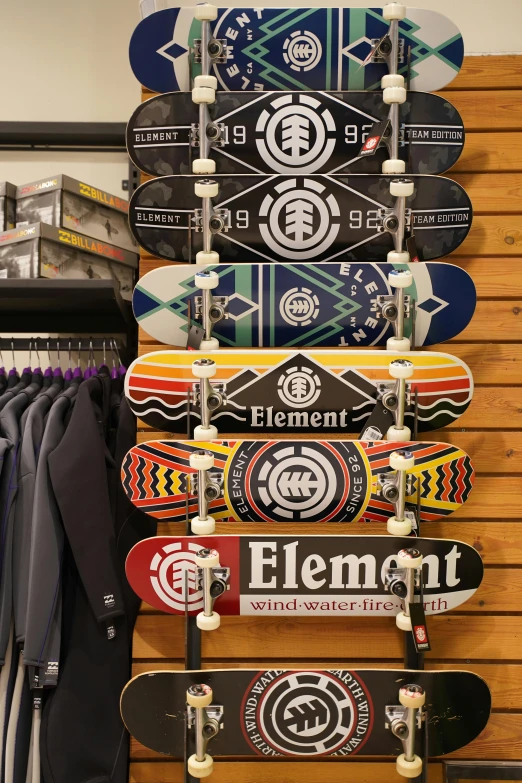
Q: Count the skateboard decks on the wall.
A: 8